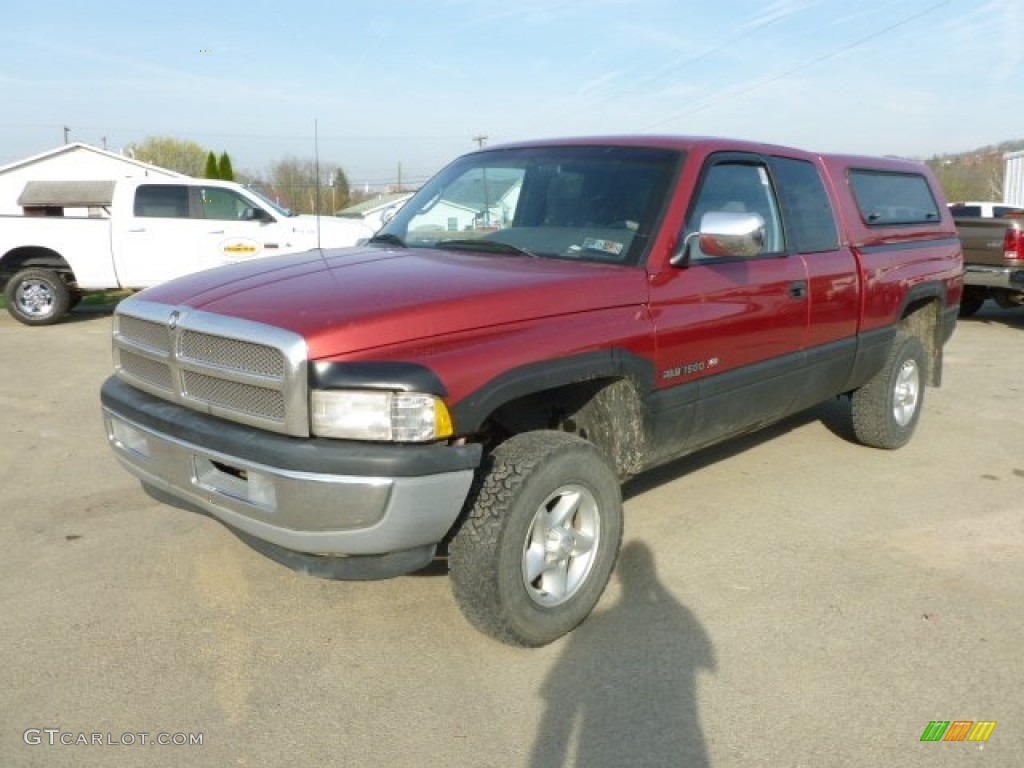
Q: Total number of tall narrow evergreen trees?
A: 2